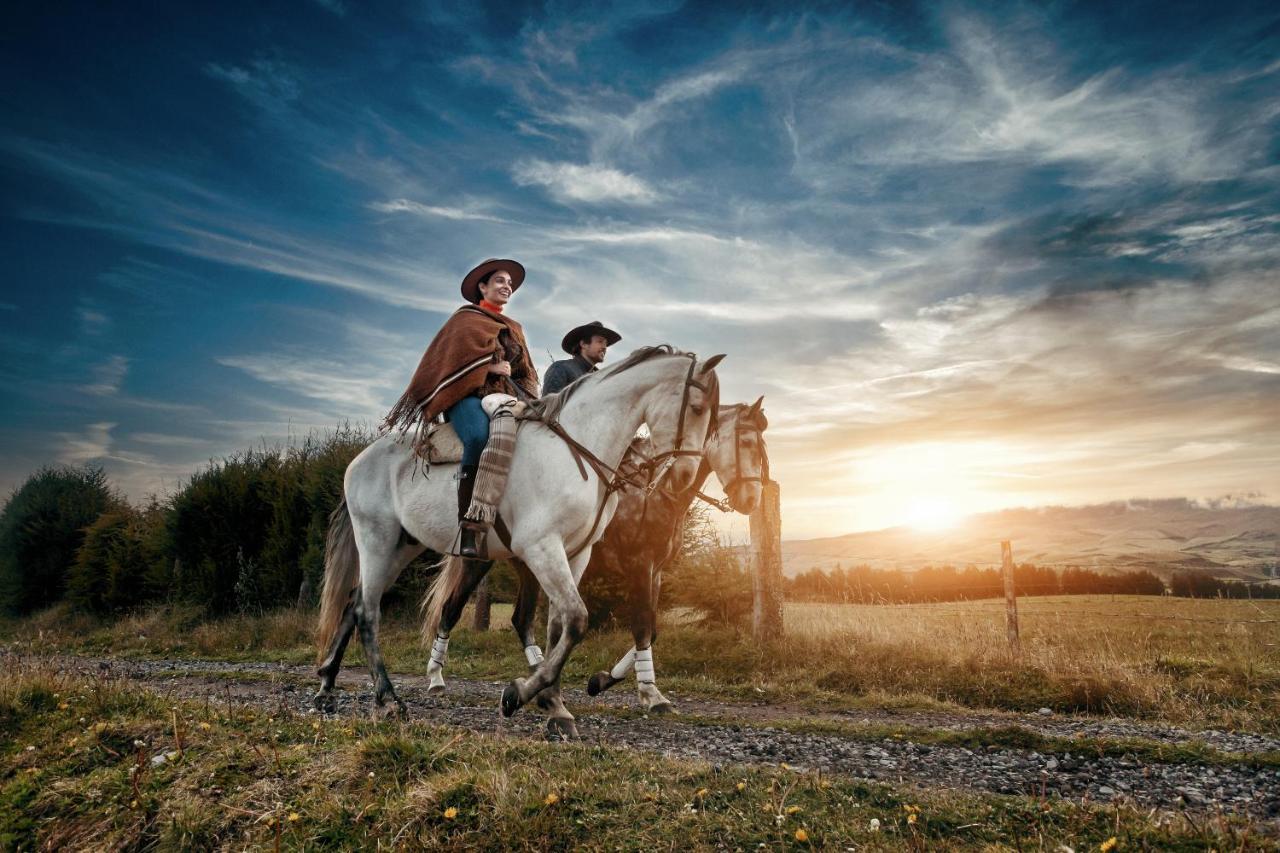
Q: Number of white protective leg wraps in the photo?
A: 4